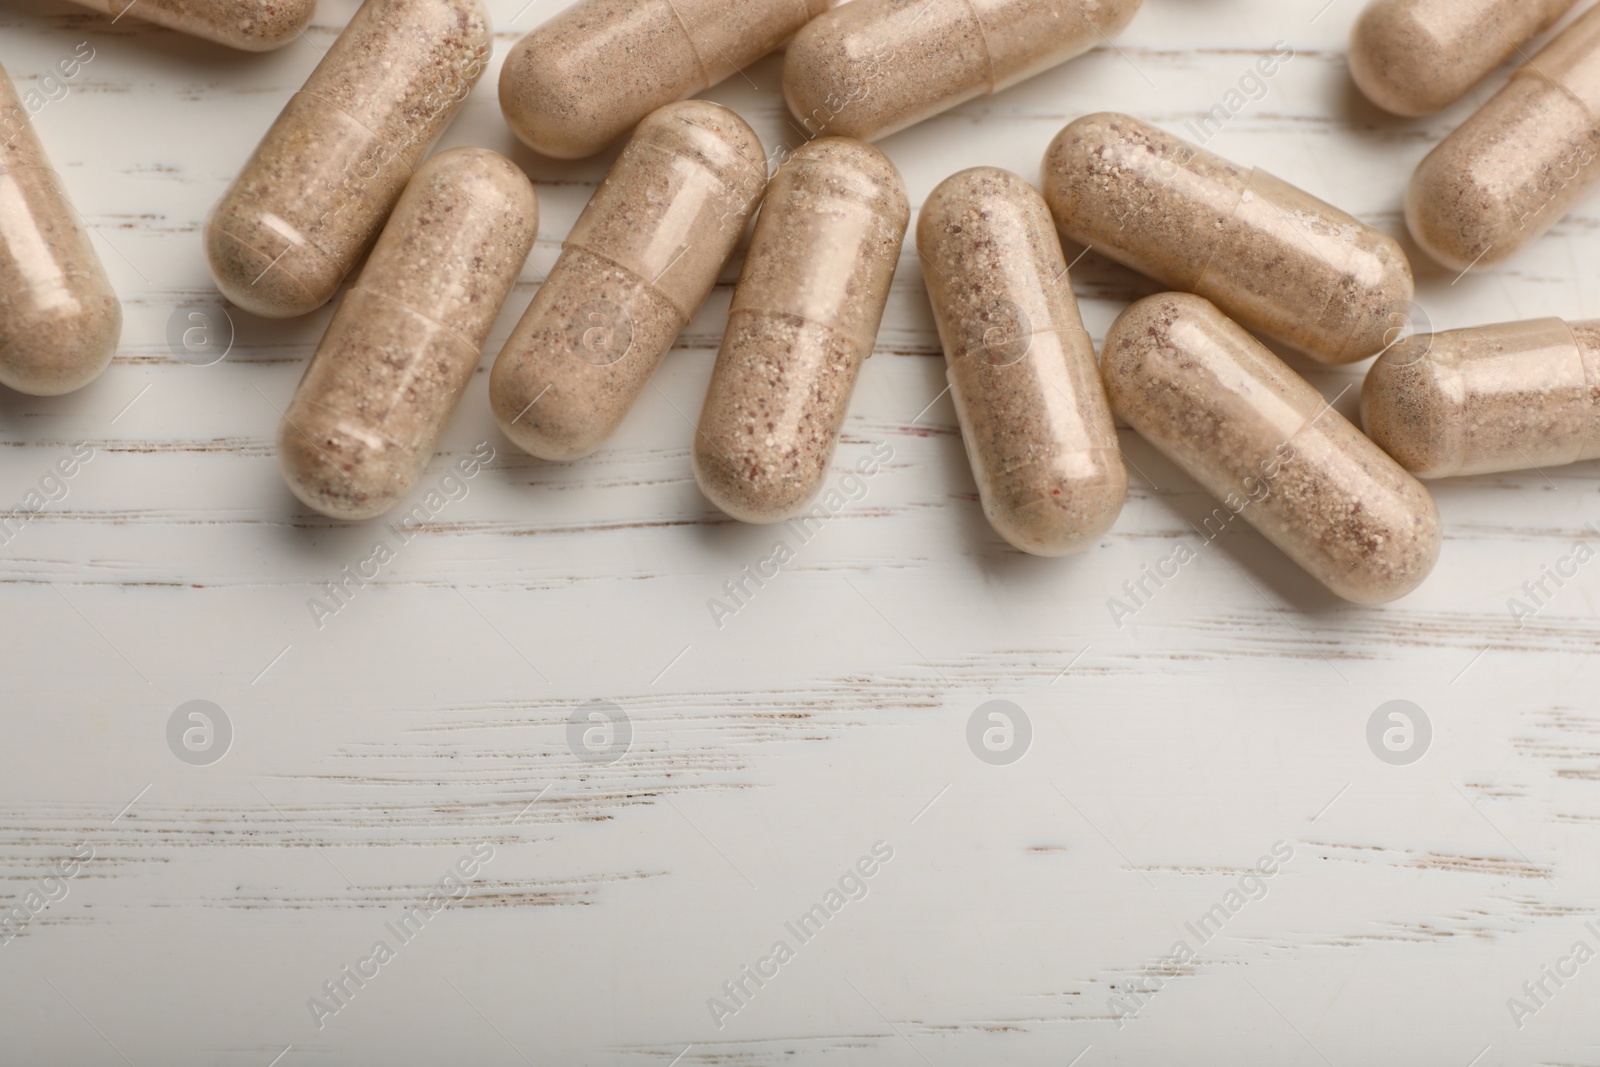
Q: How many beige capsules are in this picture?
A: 14